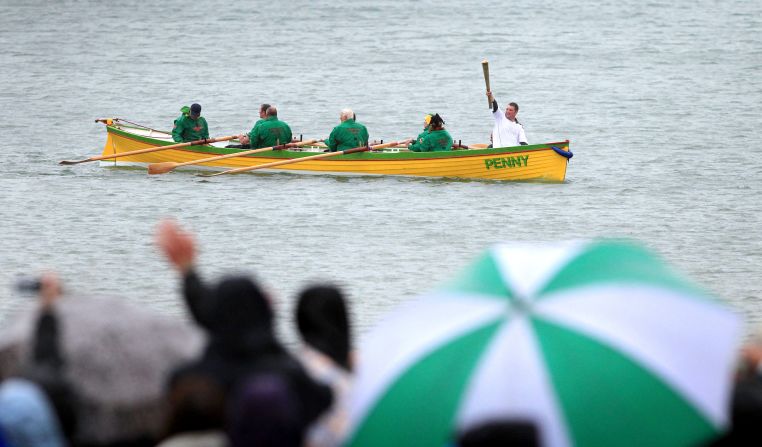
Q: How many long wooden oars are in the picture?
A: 3